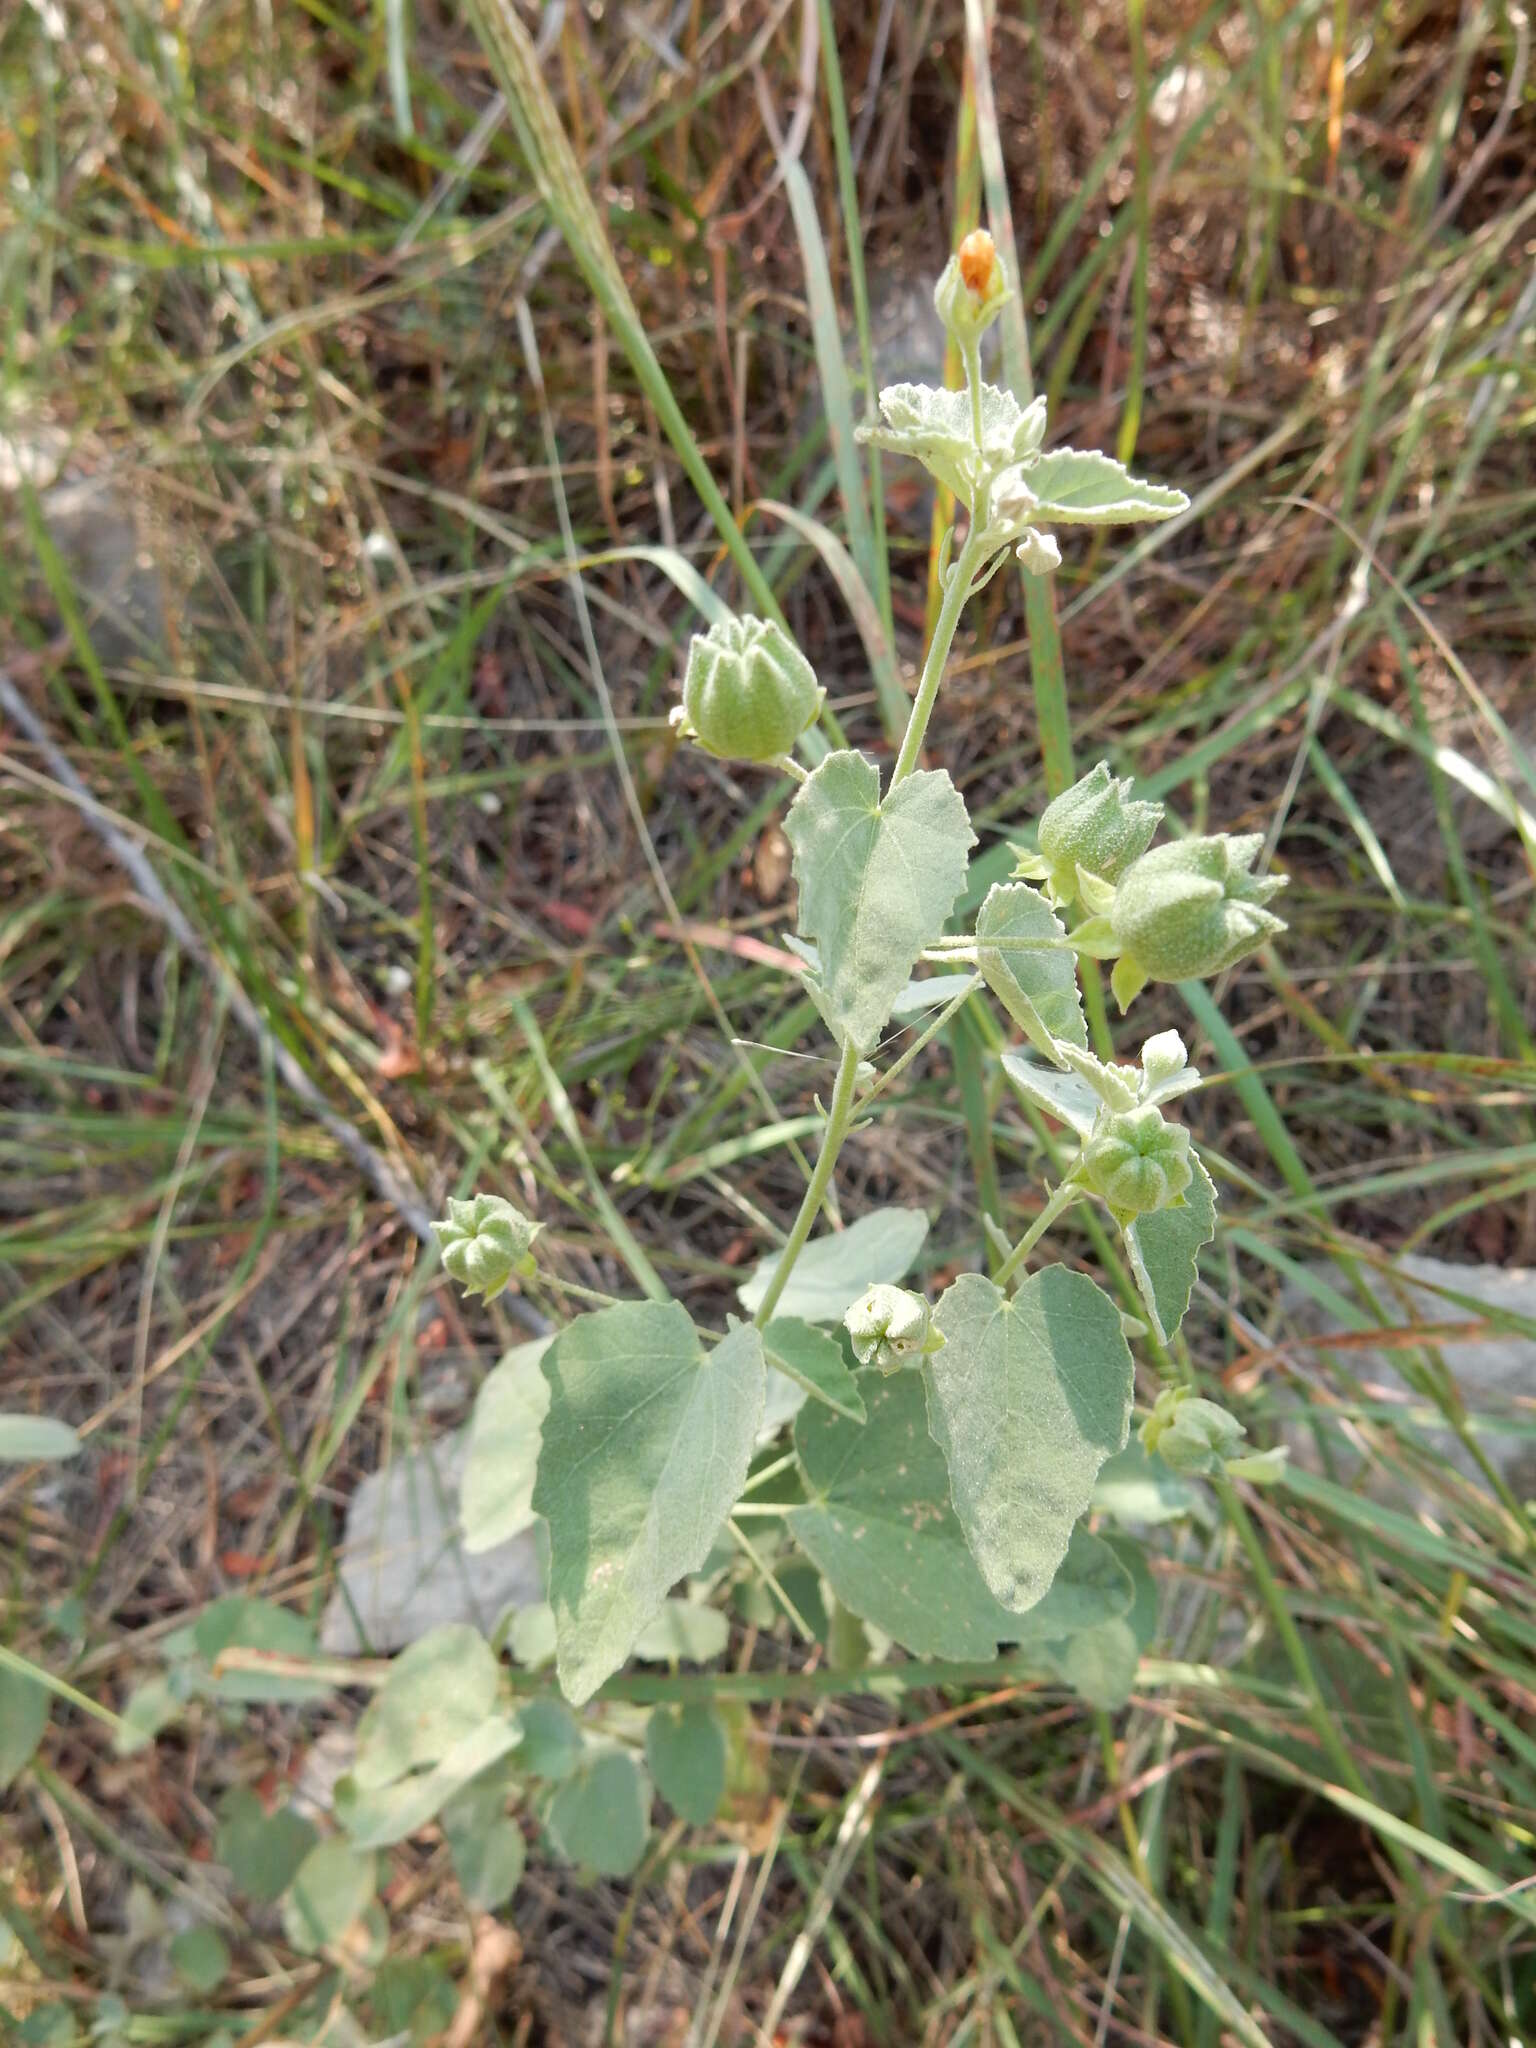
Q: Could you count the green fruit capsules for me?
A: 7